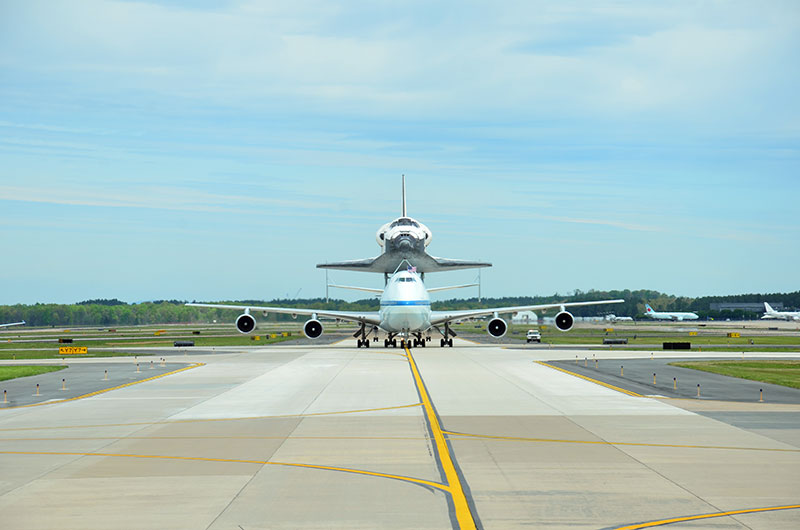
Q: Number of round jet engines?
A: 4